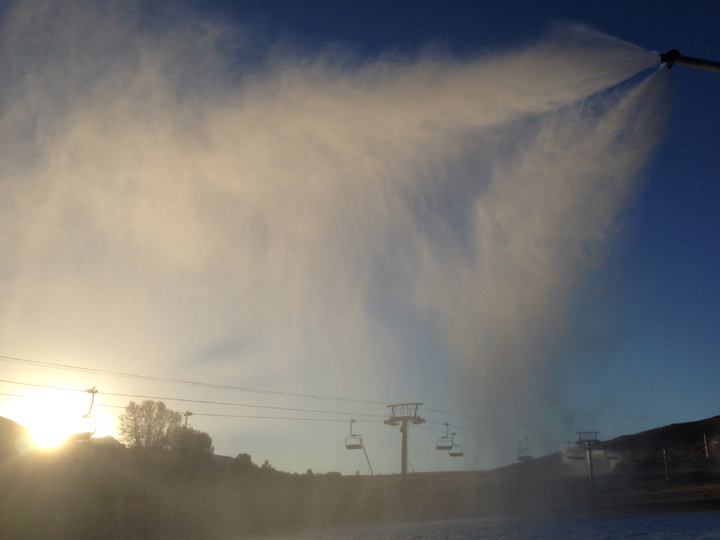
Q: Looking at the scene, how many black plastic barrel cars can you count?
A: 0